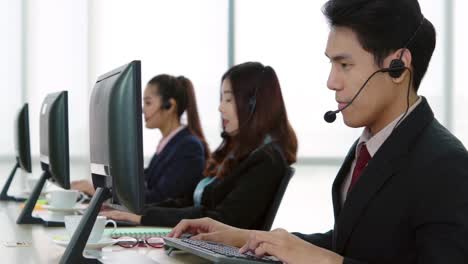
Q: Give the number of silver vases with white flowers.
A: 0